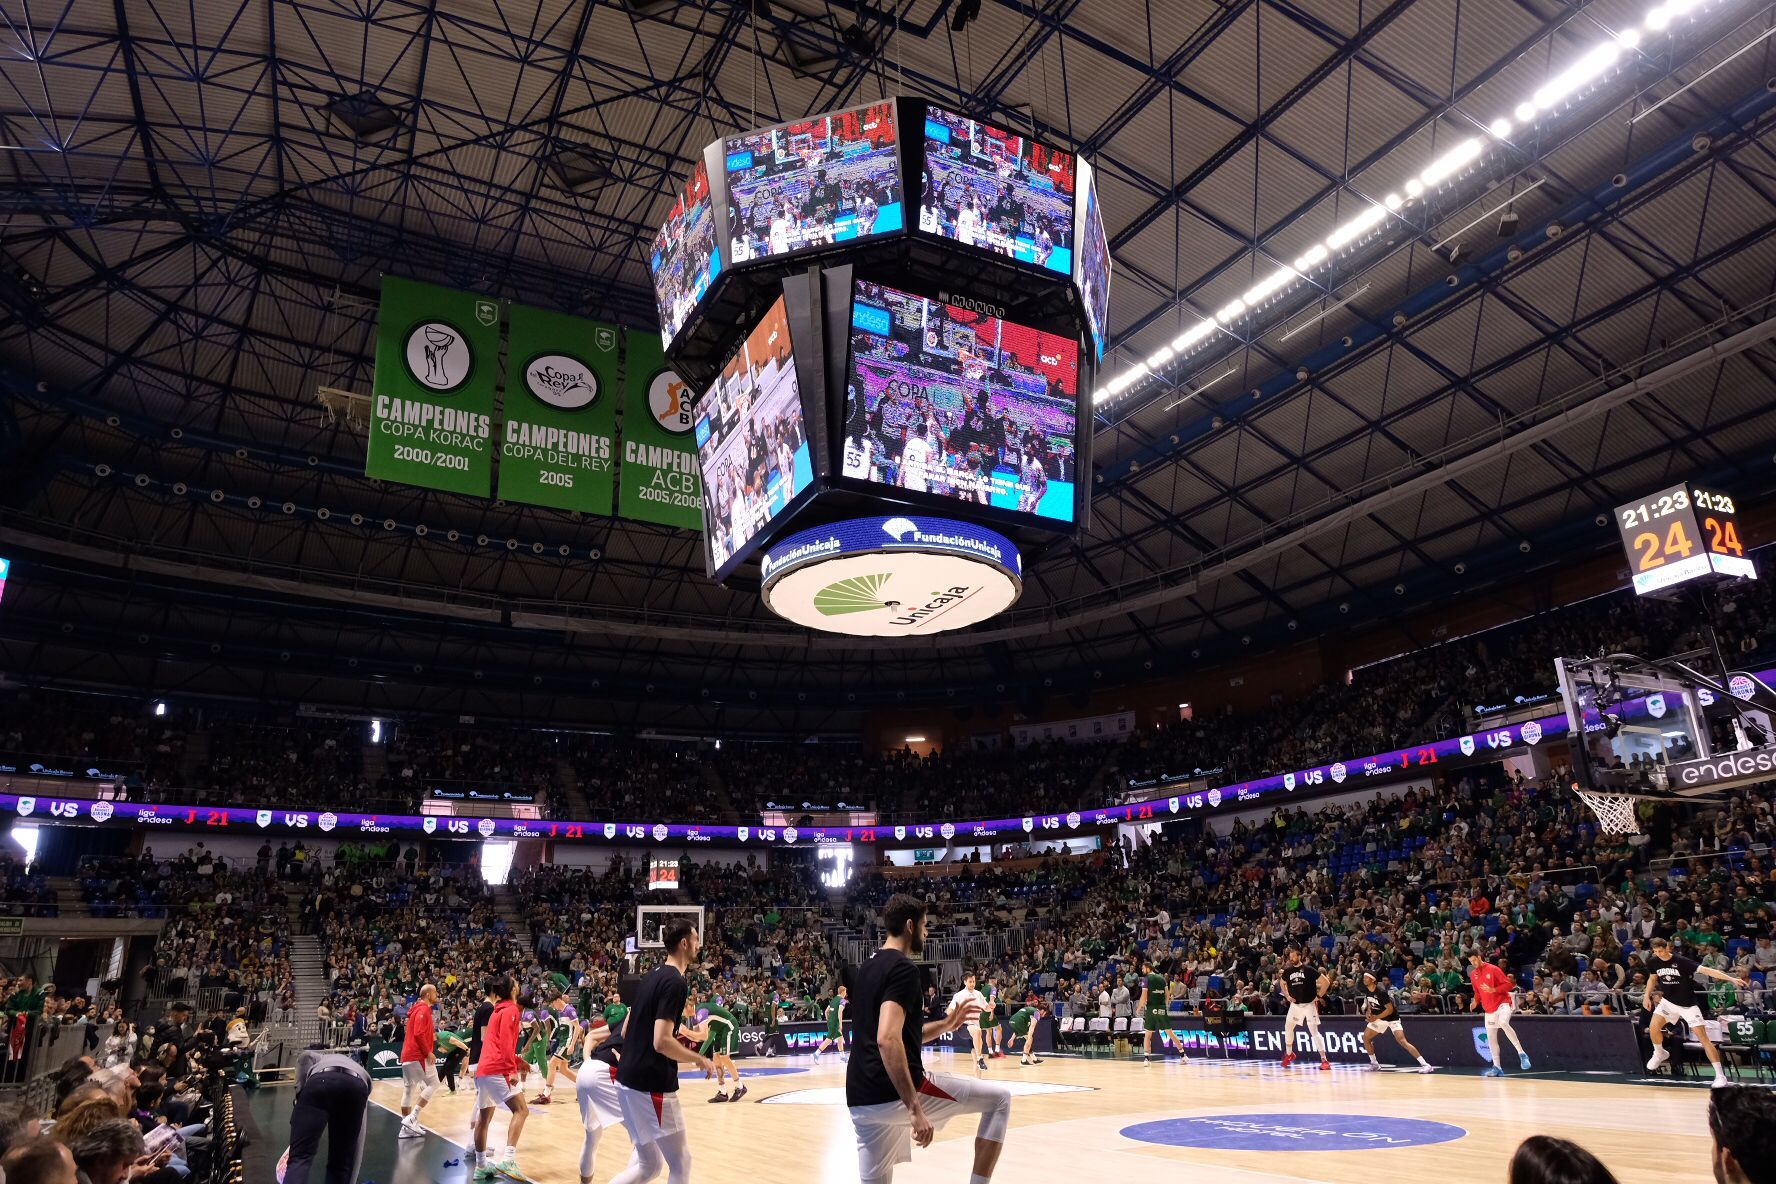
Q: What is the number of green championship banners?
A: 3